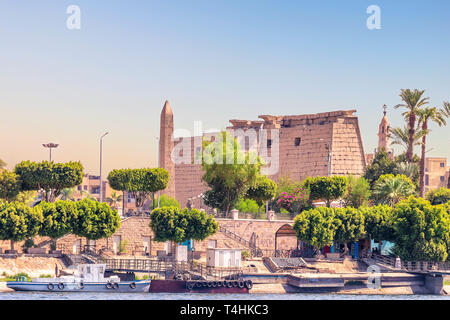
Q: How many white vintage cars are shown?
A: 0